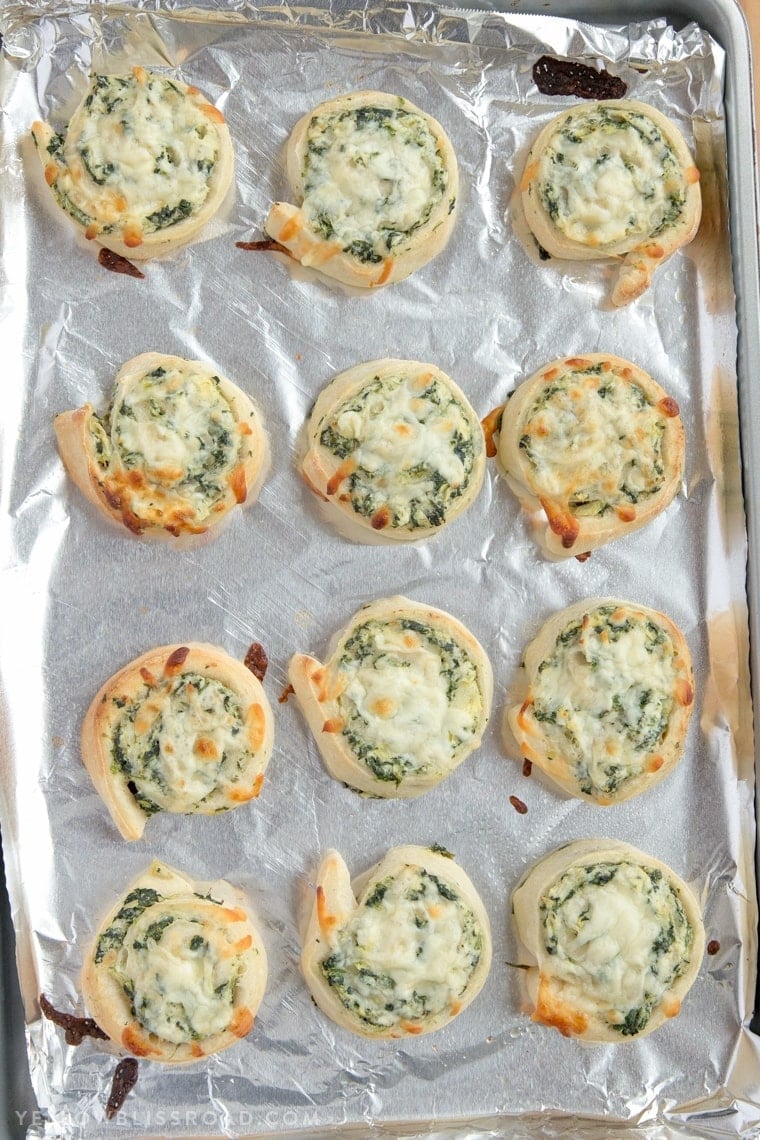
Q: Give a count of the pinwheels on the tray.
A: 12